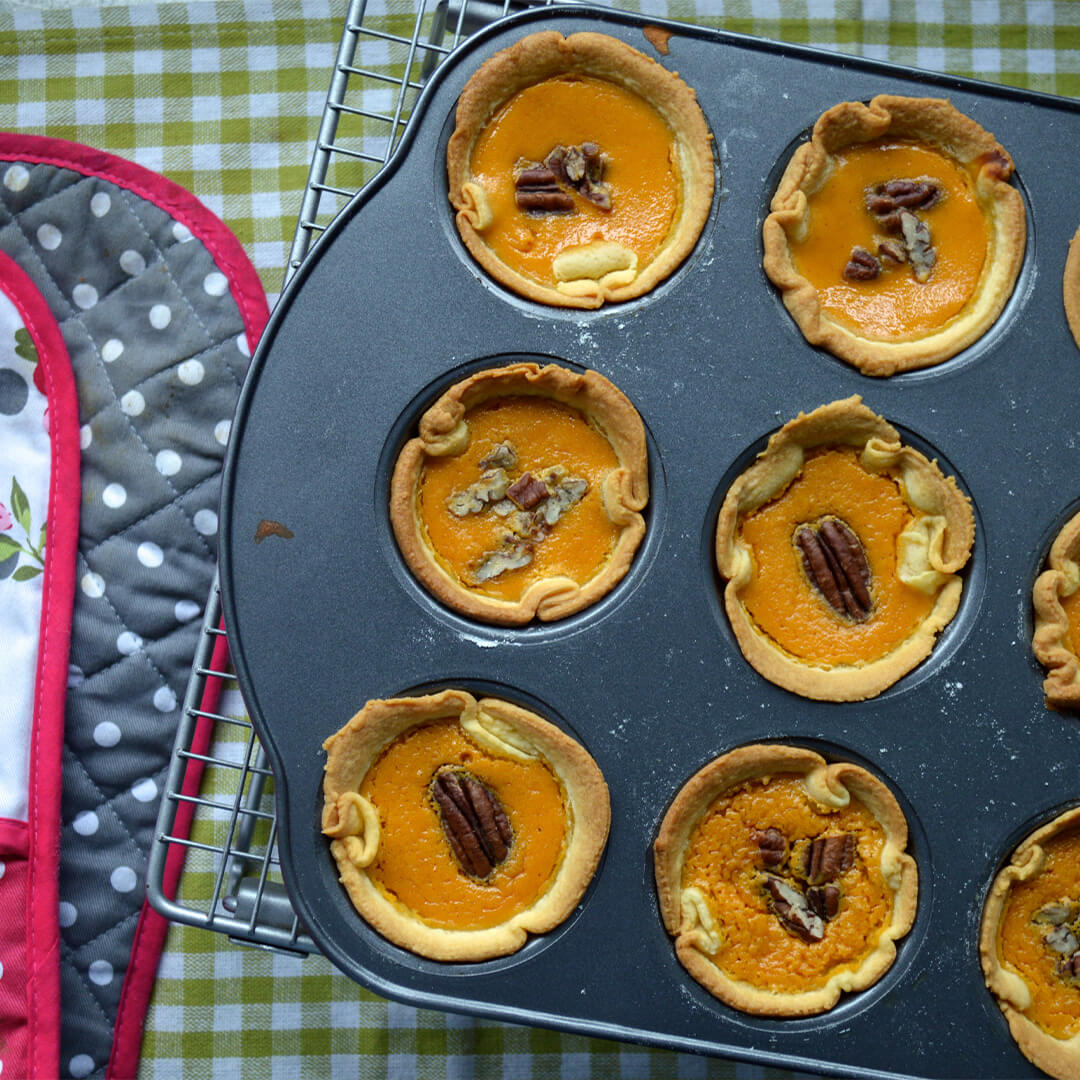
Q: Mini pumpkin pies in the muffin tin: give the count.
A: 9